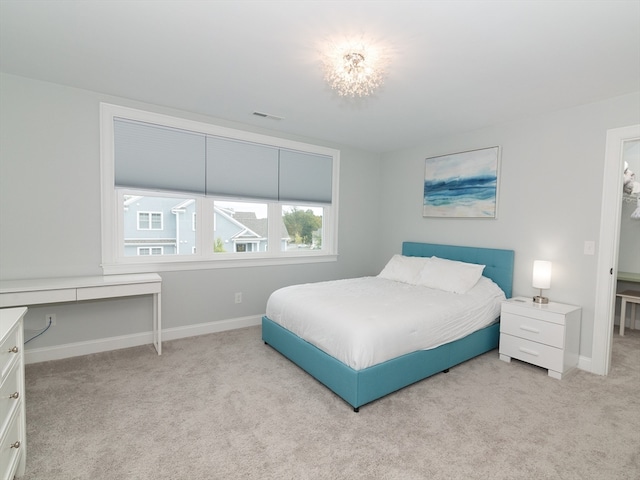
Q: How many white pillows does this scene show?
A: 2